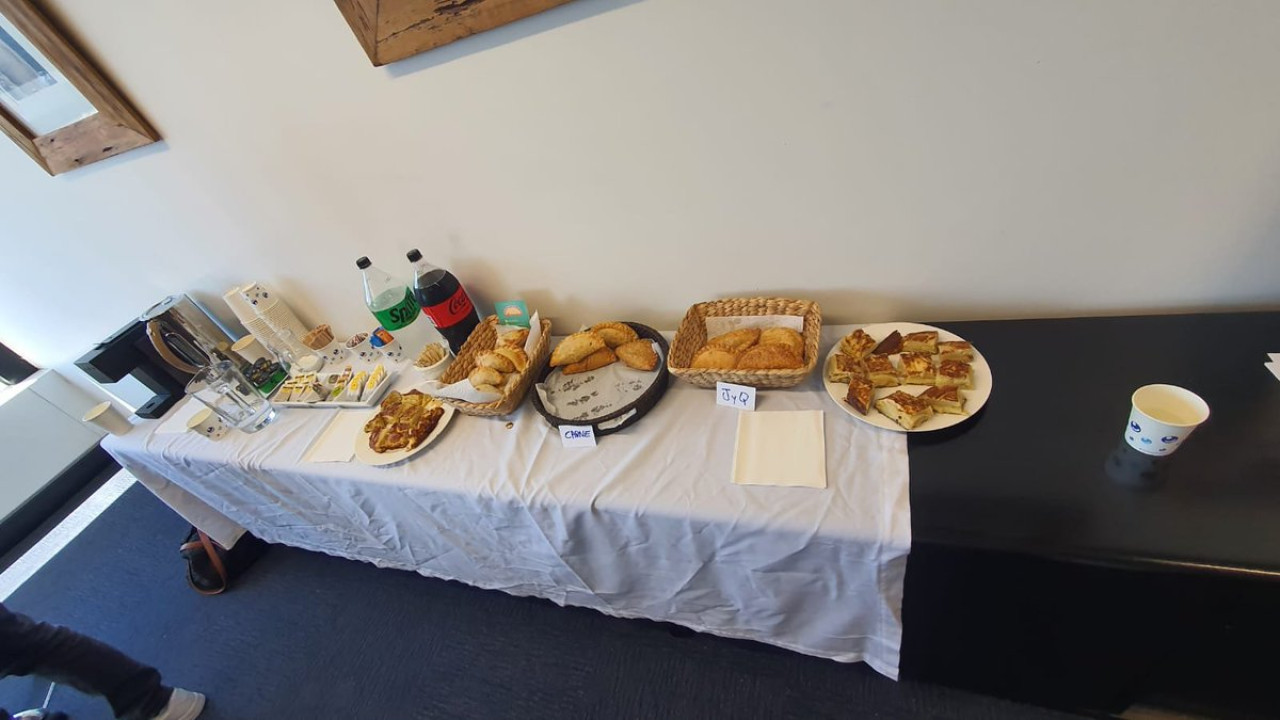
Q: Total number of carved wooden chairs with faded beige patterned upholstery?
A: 0